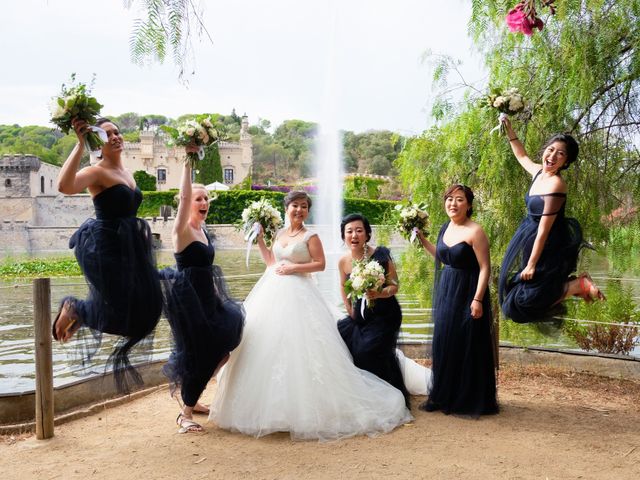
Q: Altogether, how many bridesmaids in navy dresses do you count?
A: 5